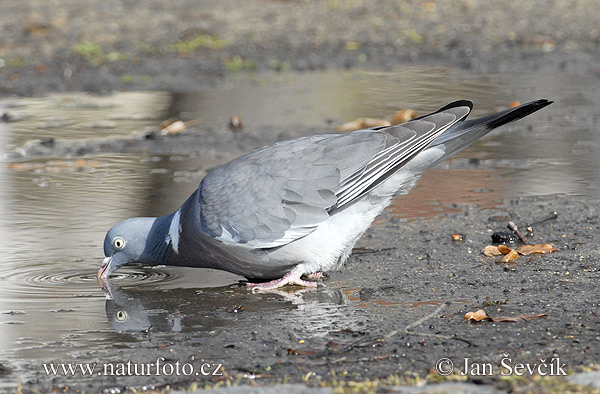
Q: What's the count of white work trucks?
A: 0